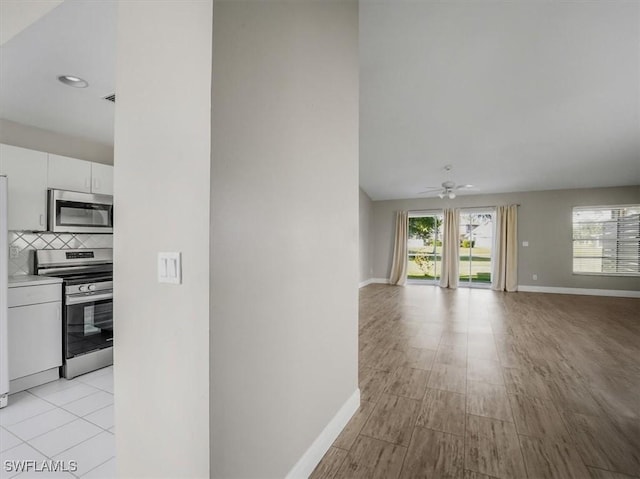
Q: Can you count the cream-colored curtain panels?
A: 3